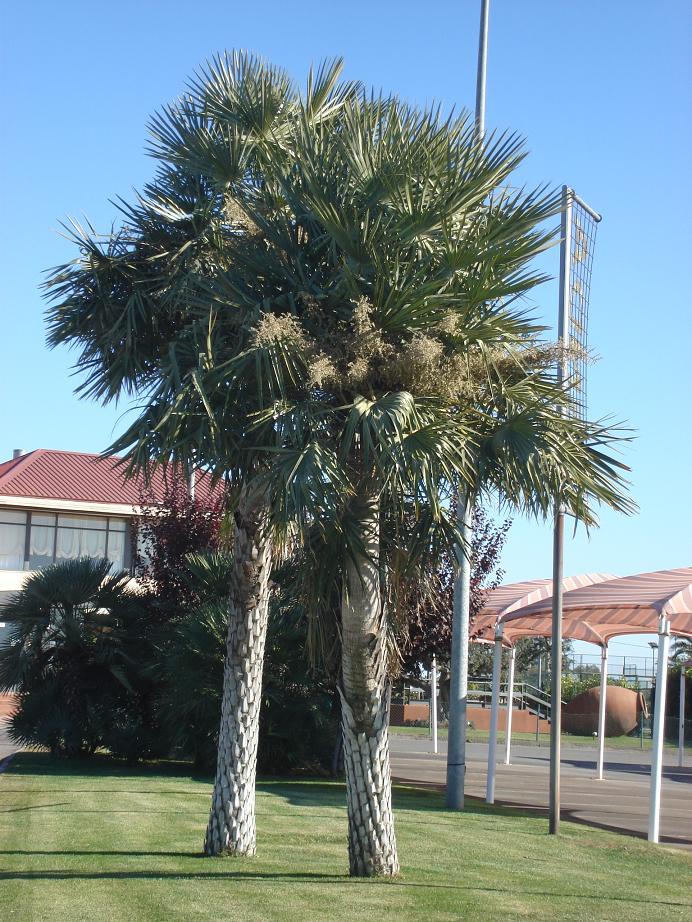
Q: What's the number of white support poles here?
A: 6